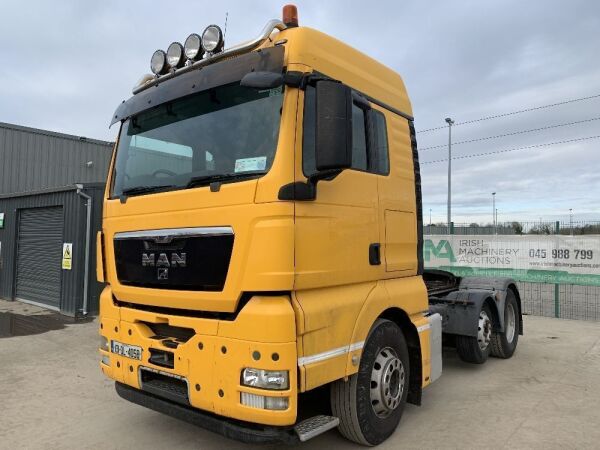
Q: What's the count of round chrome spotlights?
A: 4